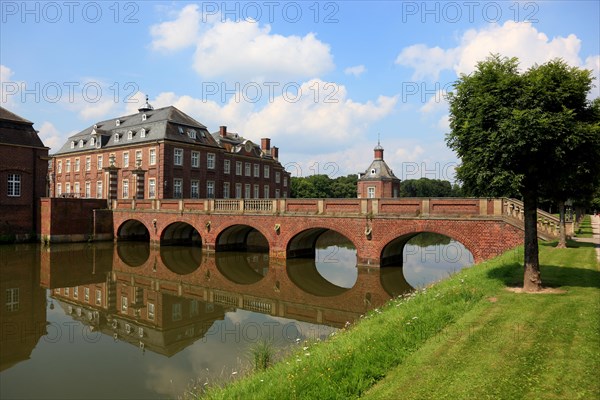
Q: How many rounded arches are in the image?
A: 5